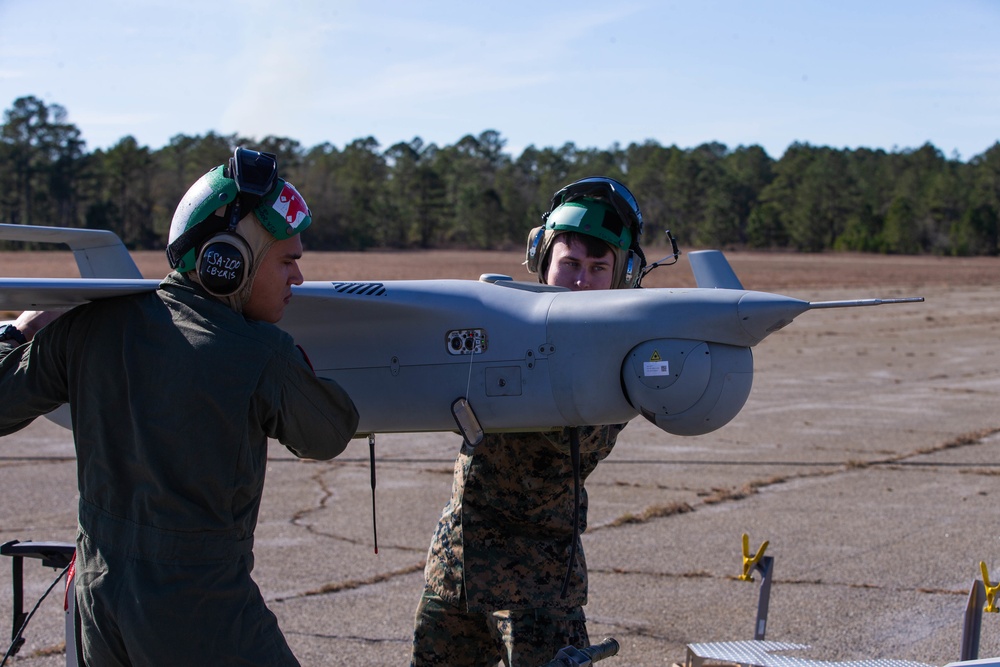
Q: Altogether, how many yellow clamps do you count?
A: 2